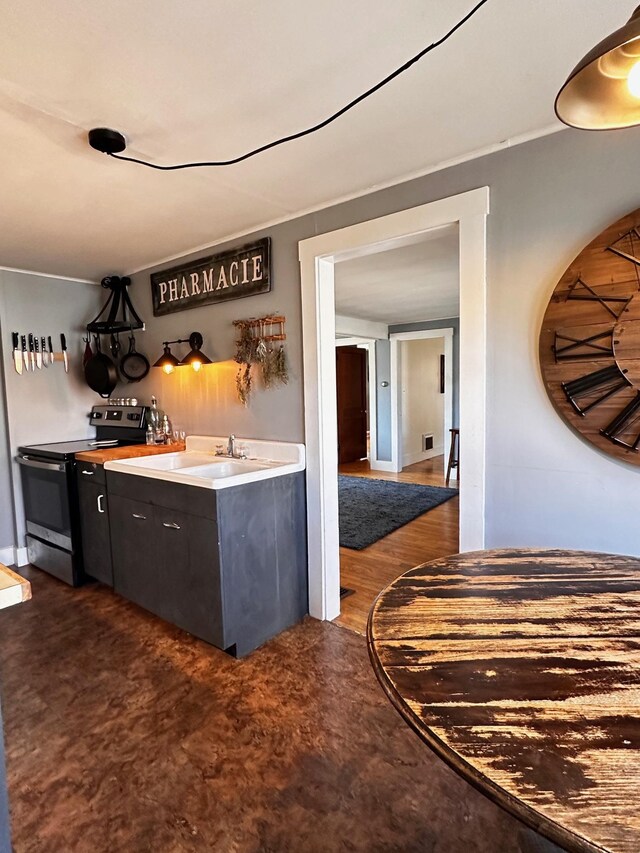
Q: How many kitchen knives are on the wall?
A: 7